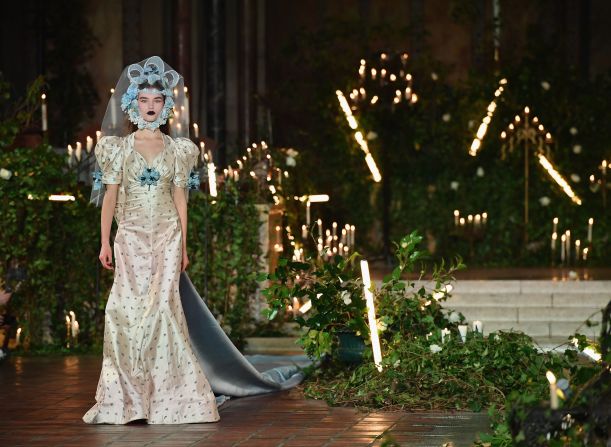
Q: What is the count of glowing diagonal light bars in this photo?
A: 4